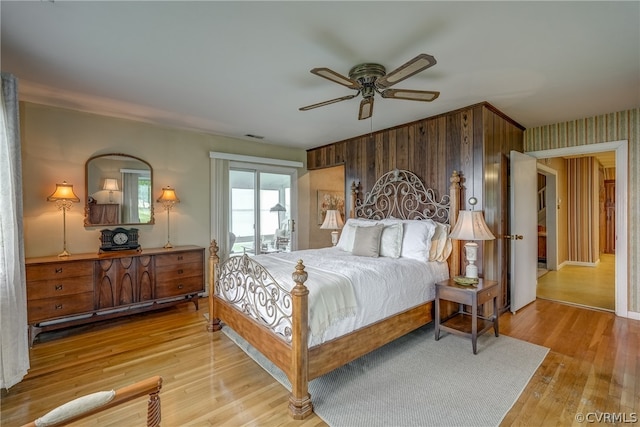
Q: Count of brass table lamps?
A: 2